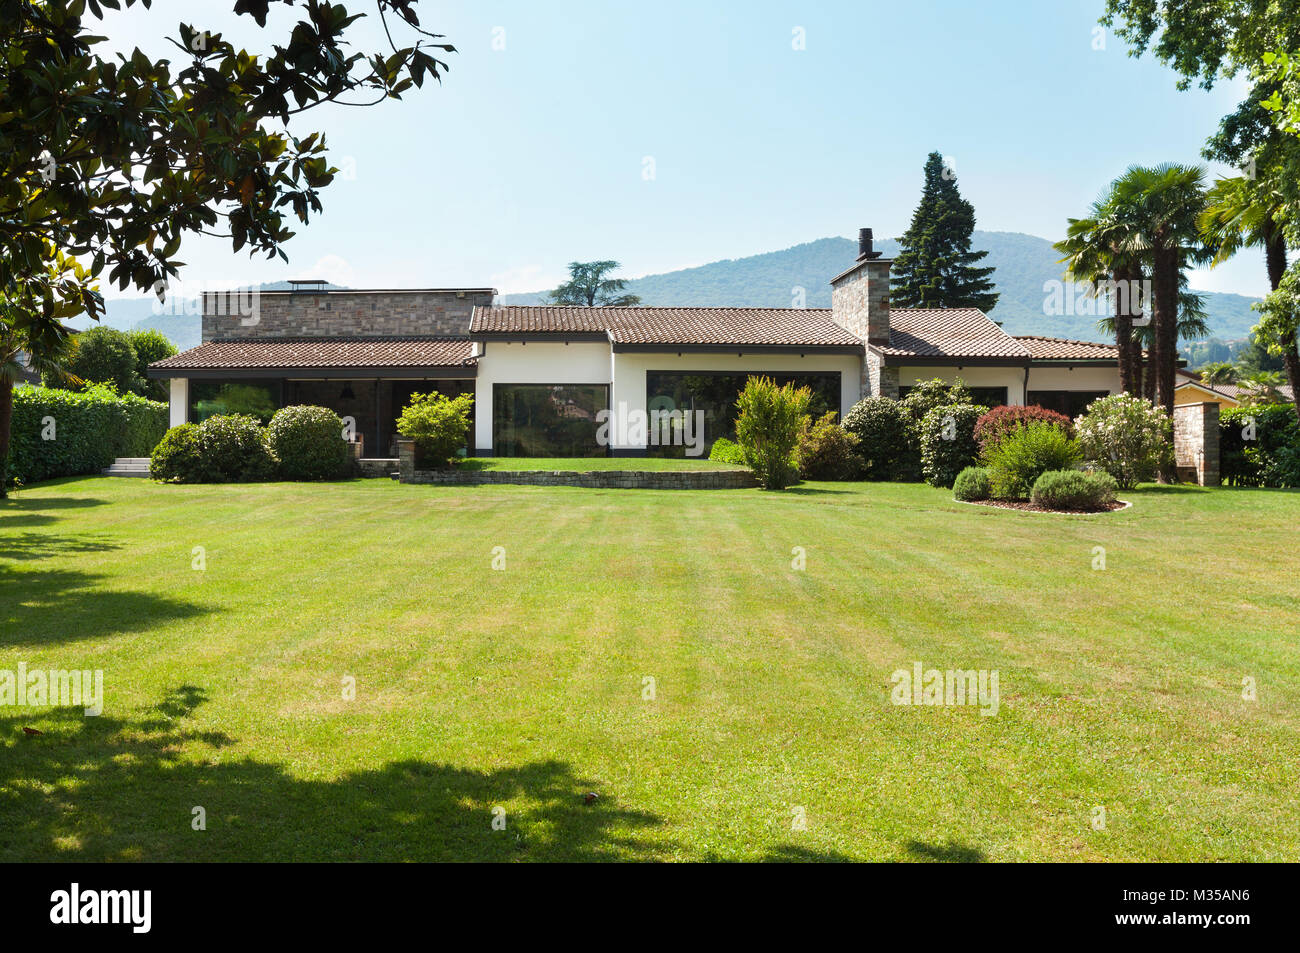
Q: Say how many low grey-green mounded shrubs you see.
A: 2